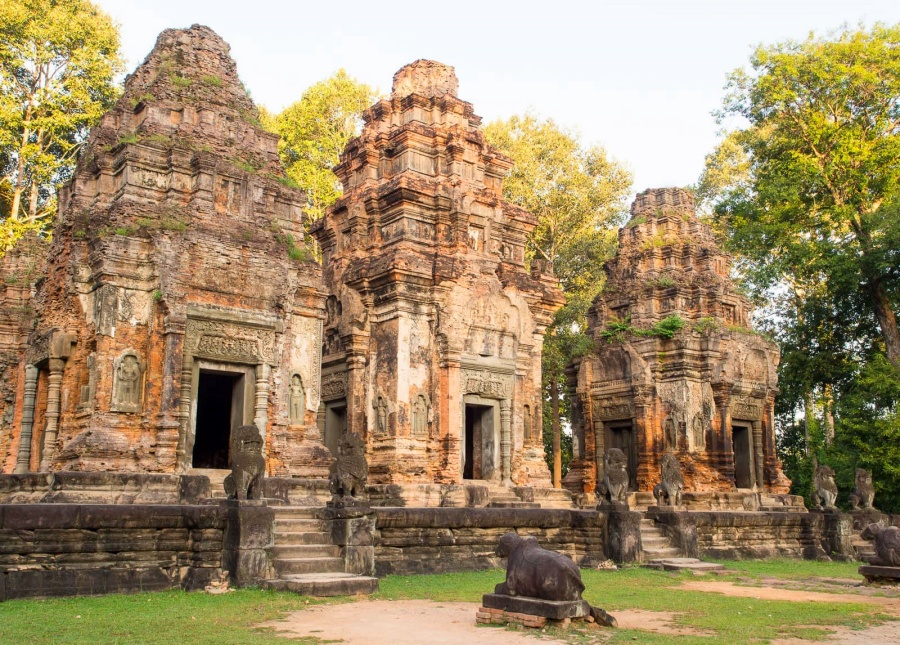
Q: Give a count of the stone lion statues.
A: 6